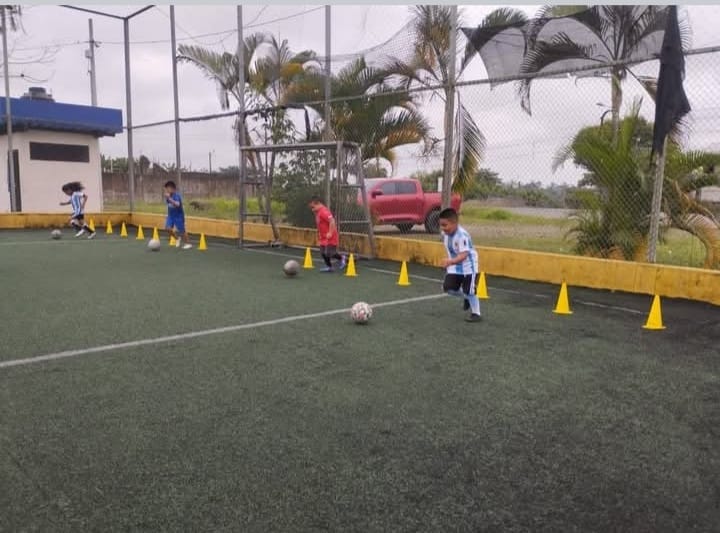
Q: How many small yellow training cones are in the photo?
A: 13